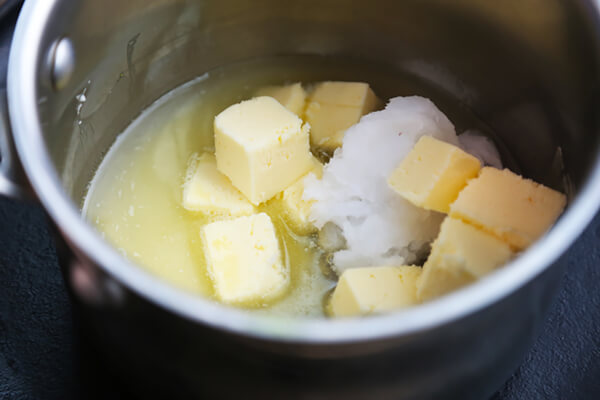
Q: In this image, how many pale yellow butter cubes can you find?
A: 10